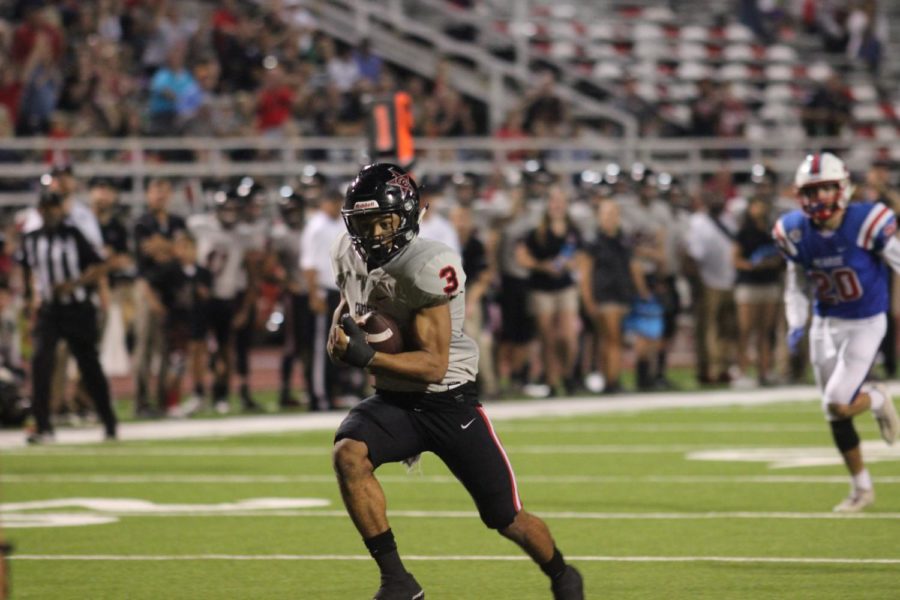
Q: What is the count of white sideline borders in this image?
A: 1